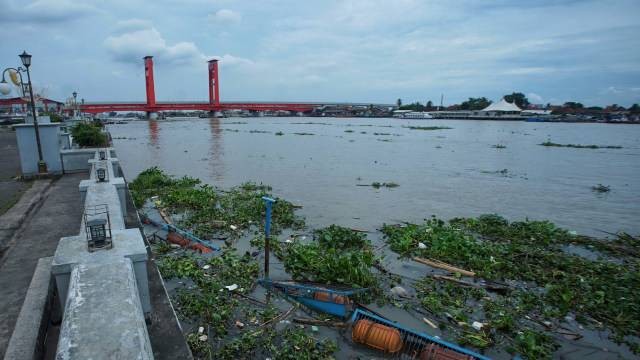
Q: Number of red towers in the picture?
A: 2